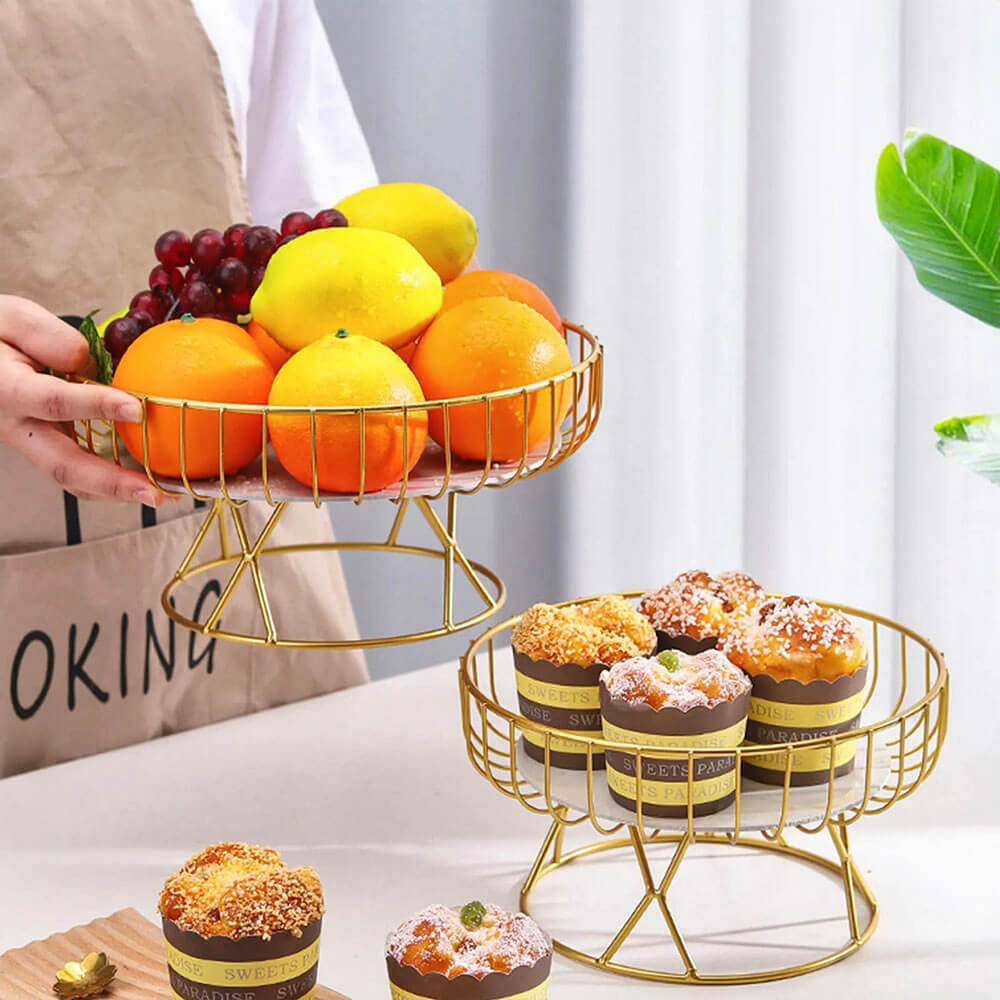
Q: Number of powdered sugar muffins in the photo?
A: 2